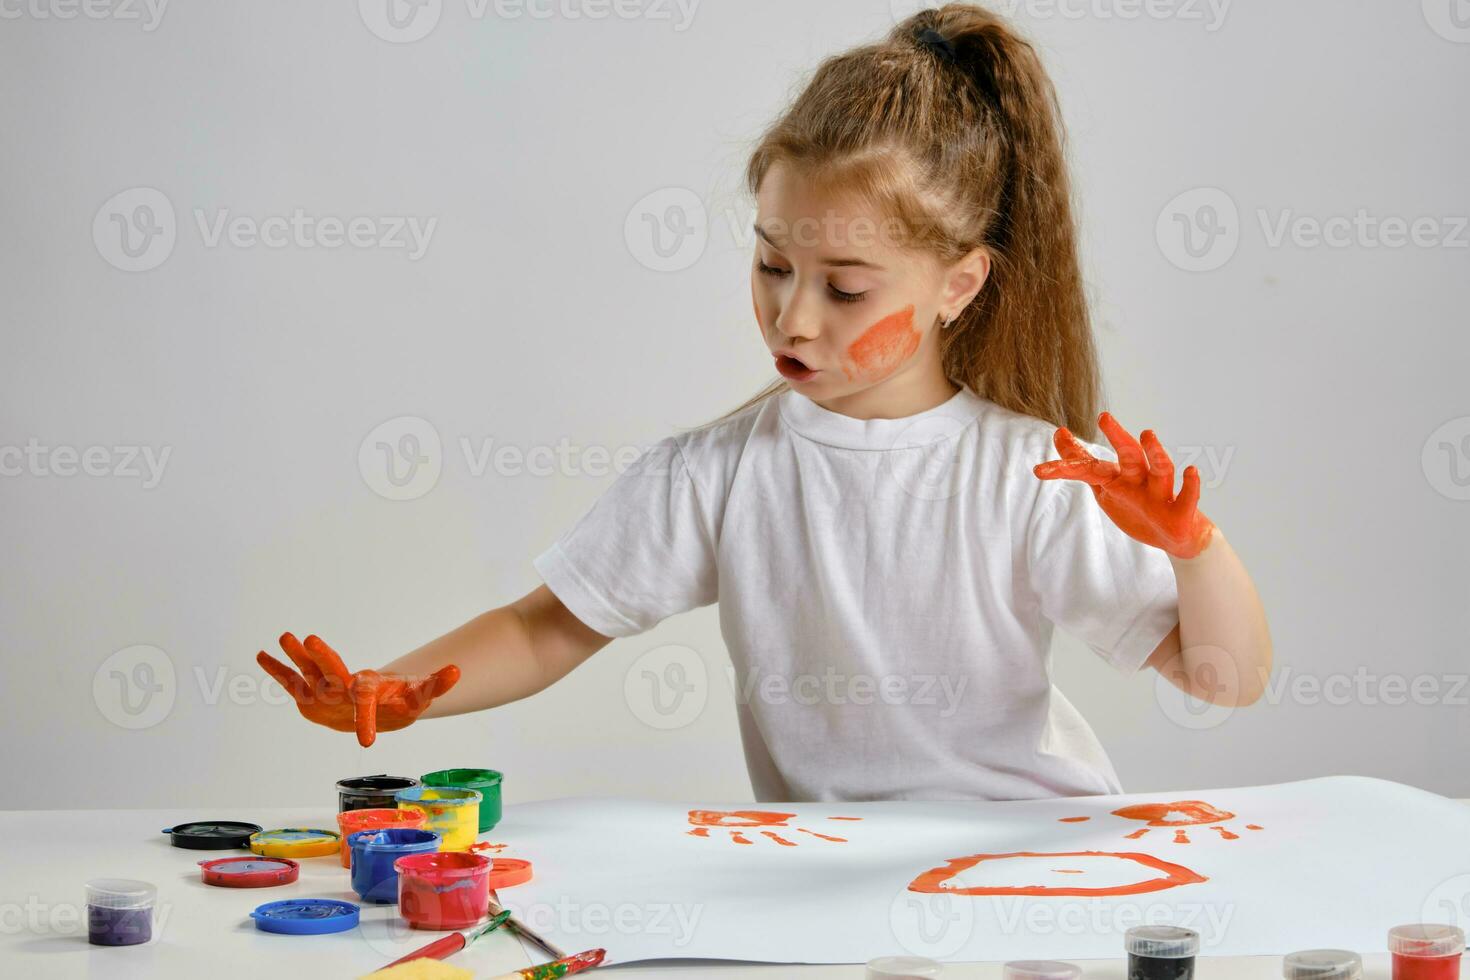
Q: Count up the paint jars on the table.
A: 12